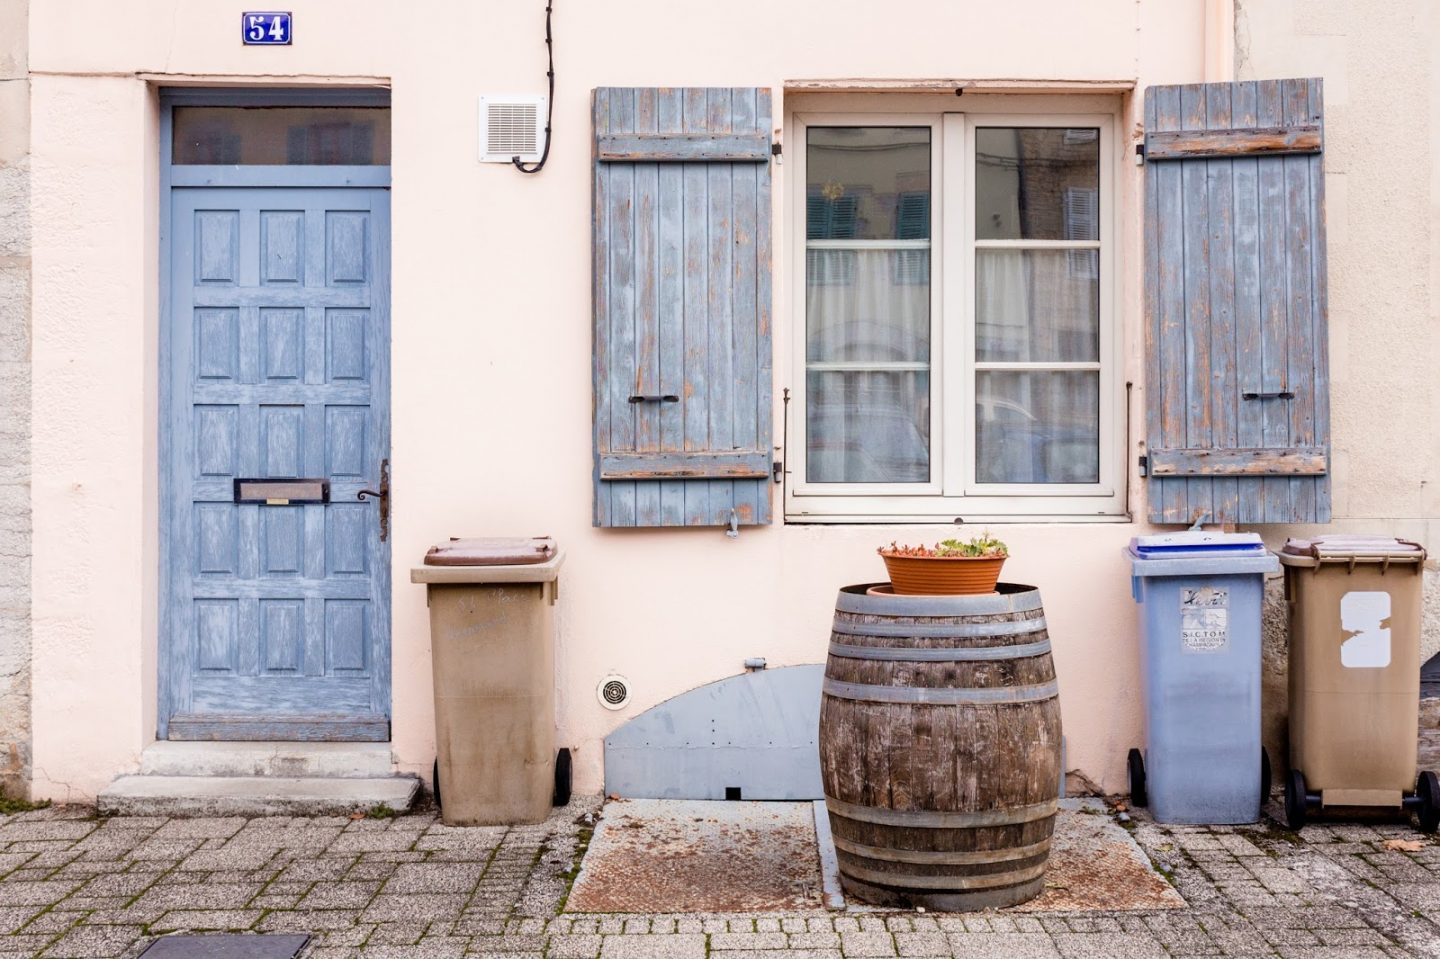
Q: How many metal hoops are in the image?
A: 8